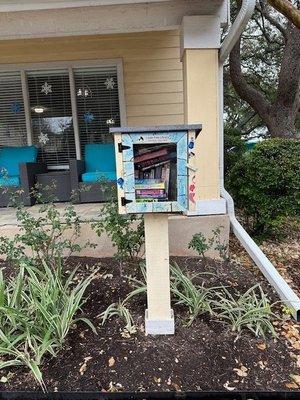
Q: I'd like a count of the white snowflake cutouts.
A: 3